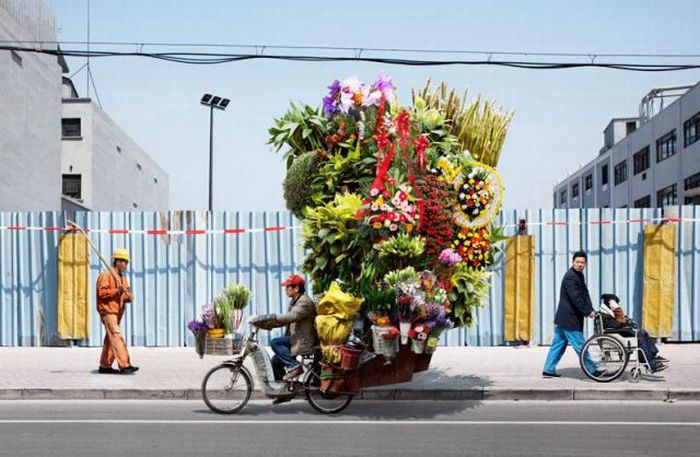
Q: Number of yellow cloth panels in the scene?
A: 3